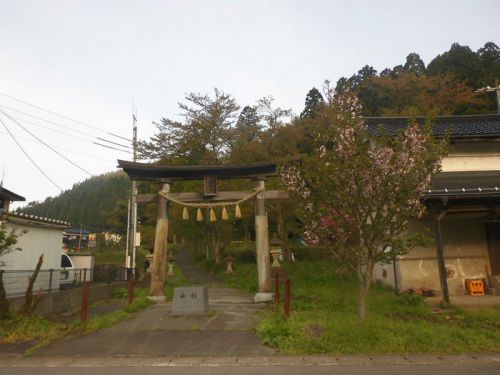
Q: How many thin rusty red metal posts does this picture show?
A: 4